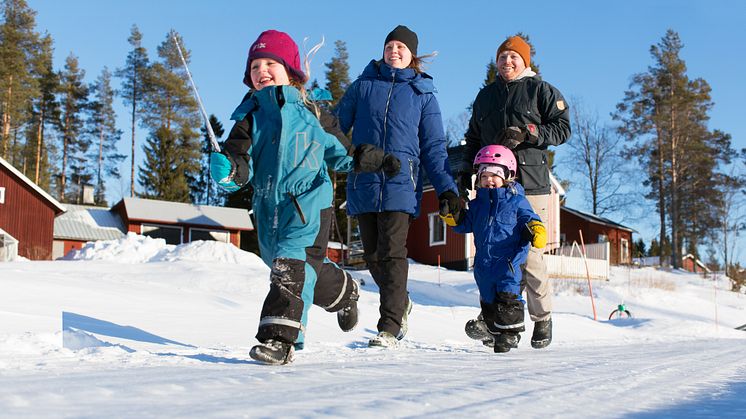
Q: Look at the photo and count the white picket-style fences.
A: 1